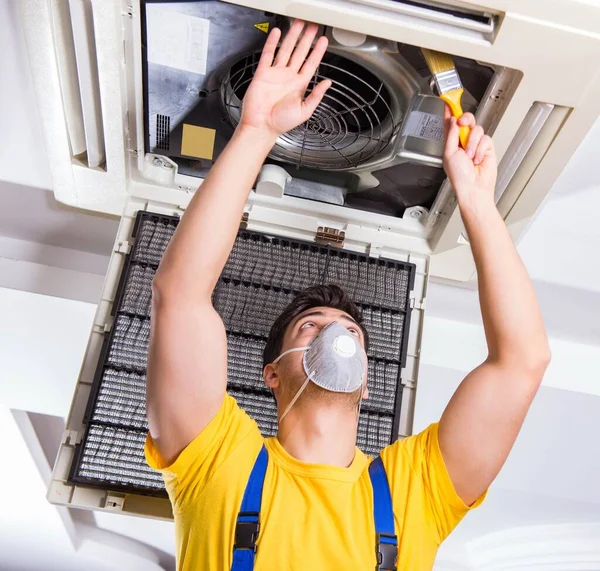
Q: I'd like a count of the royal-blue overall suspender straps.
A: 2